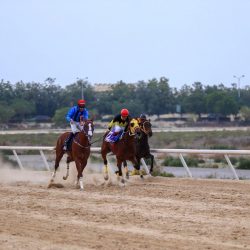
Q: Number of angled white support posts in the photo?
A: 5